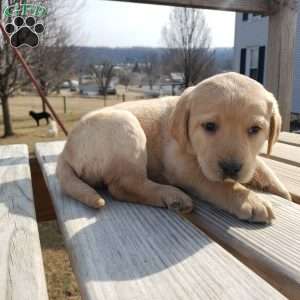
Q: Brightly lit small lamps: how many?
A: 0